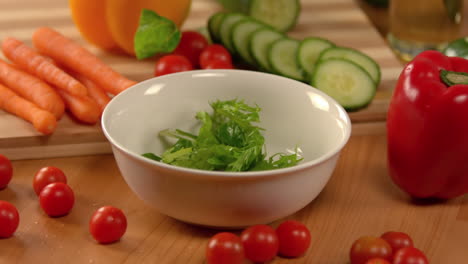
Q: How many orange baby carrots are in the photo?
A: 6